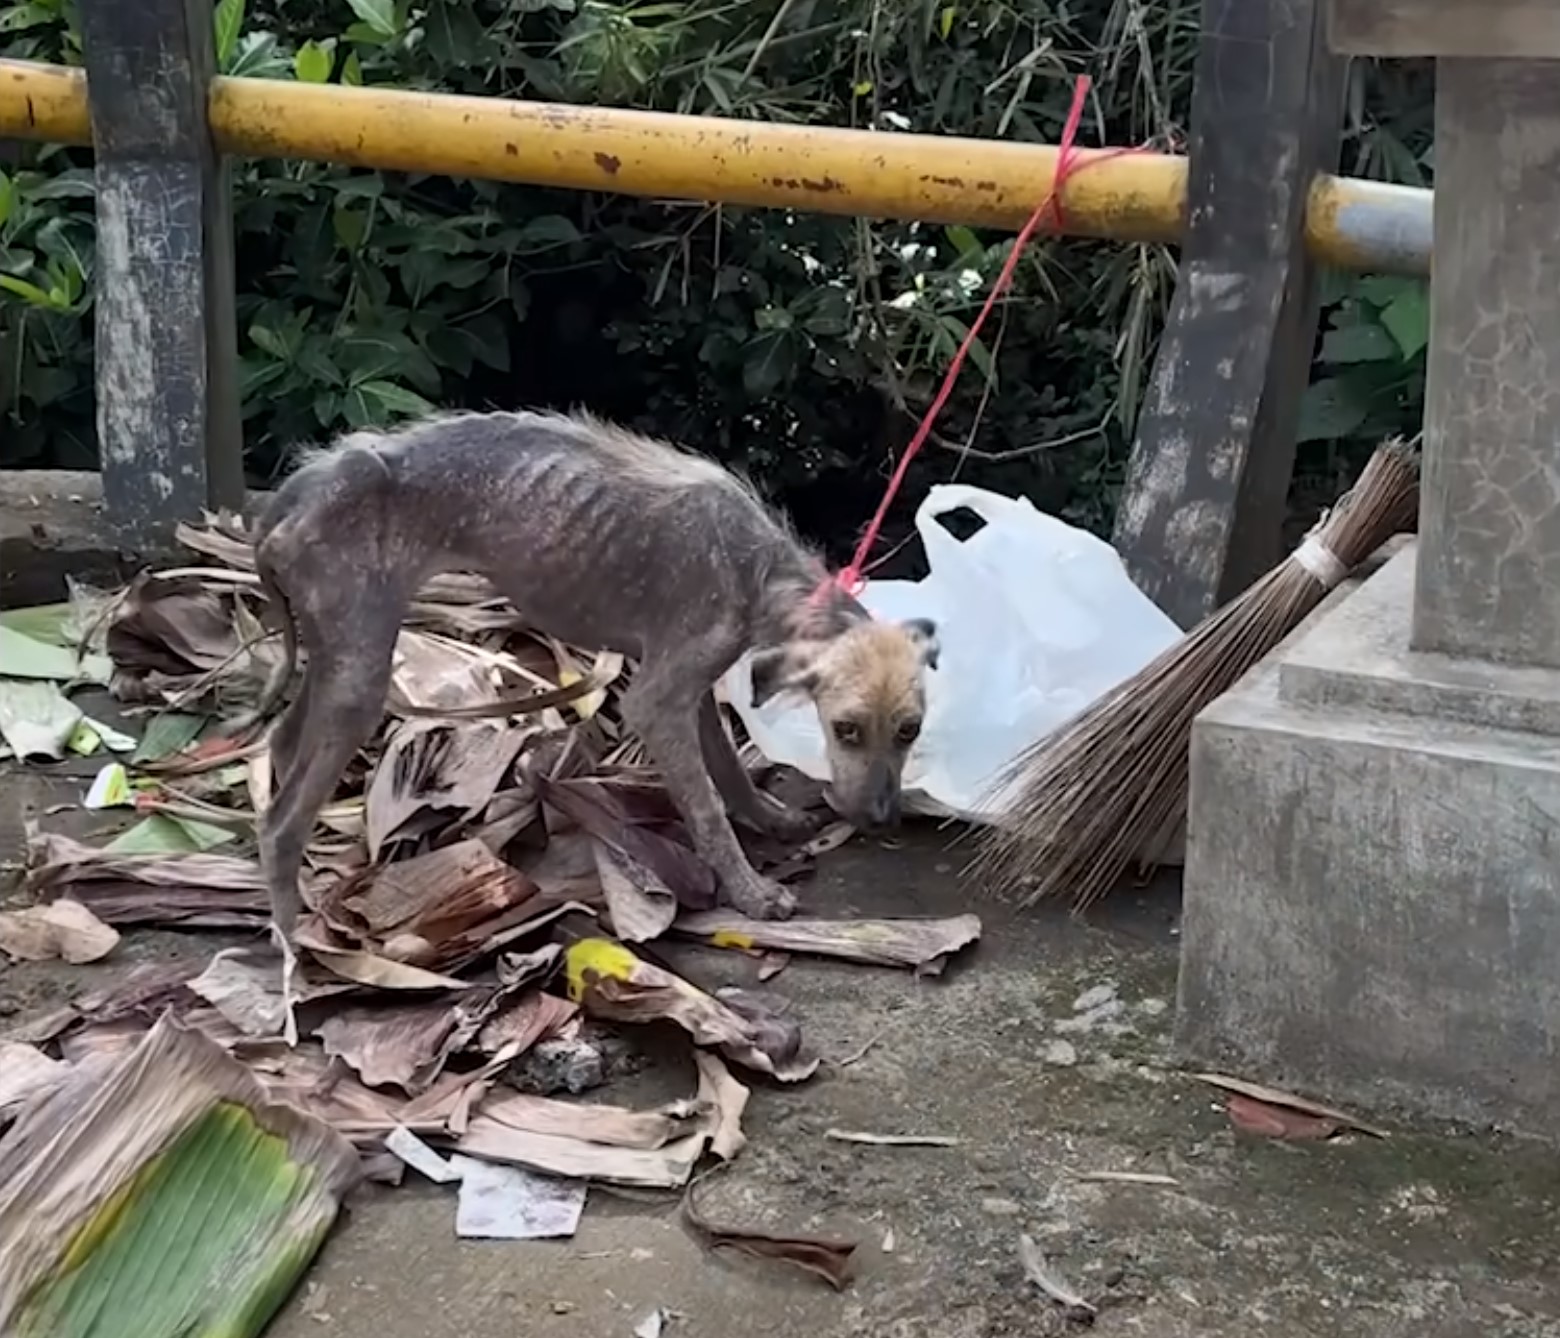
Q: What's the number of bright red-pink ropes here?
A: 1